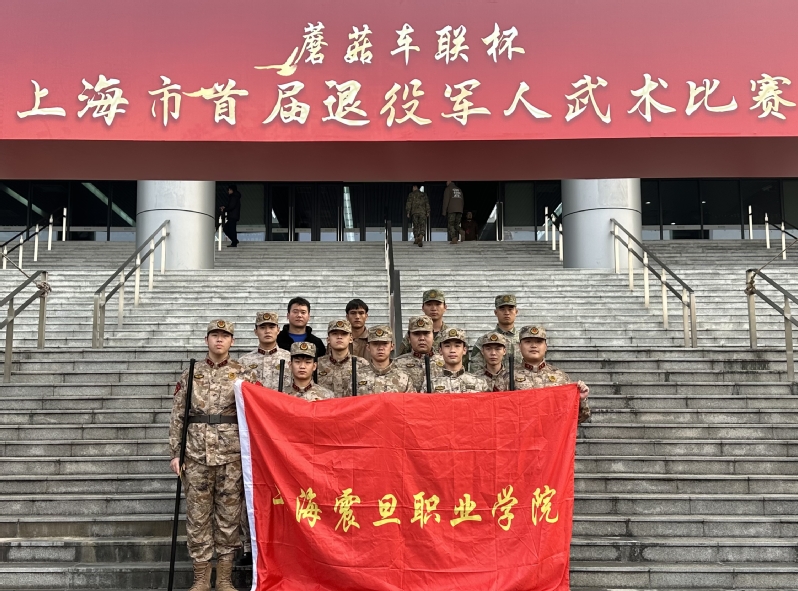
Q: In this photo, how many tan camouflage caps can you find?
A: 9